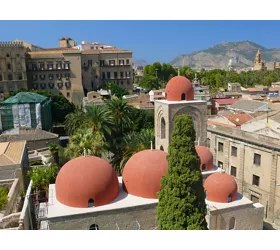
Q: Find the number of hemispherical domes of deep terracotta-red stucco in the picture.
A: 5